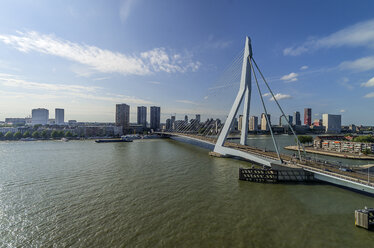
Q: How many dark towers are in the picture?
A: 3